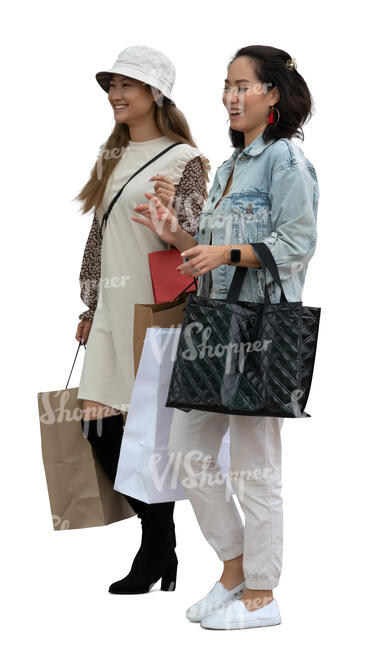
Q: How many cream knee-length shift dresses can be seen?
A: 1